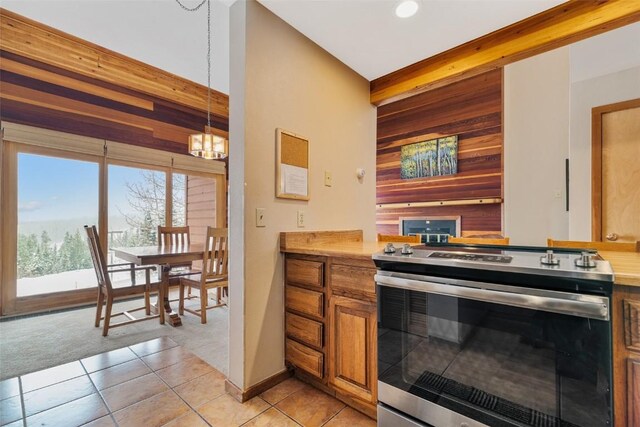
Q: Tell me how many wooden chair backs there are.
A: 6